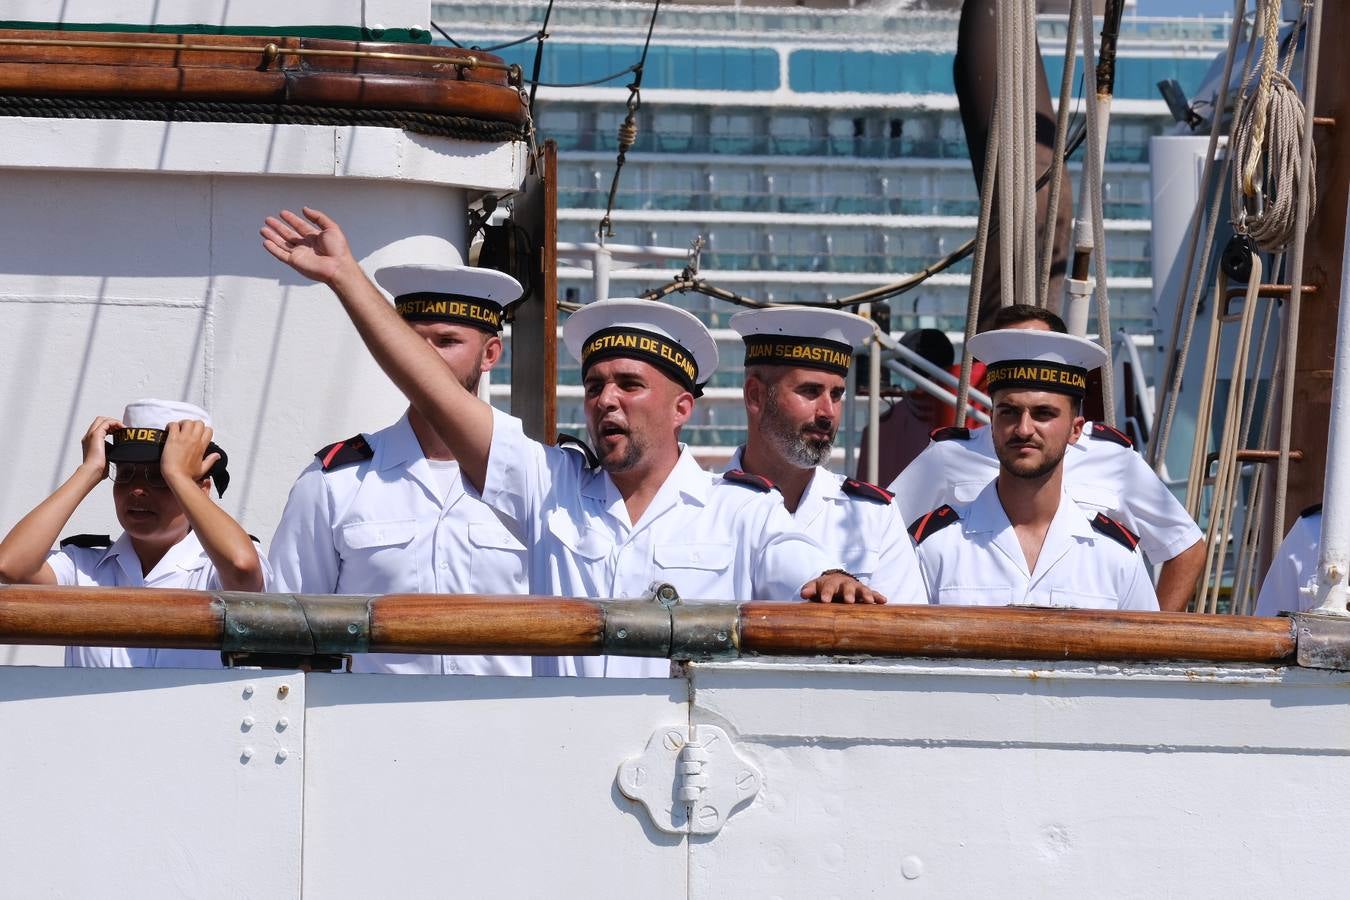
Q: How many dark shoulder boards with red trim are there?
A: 7